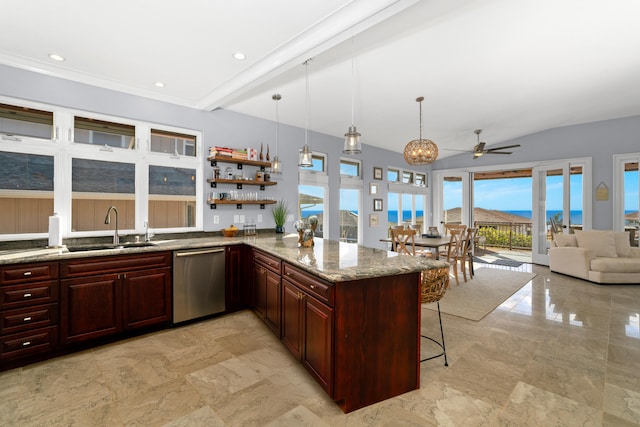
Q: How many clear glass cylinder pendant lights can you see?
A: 3